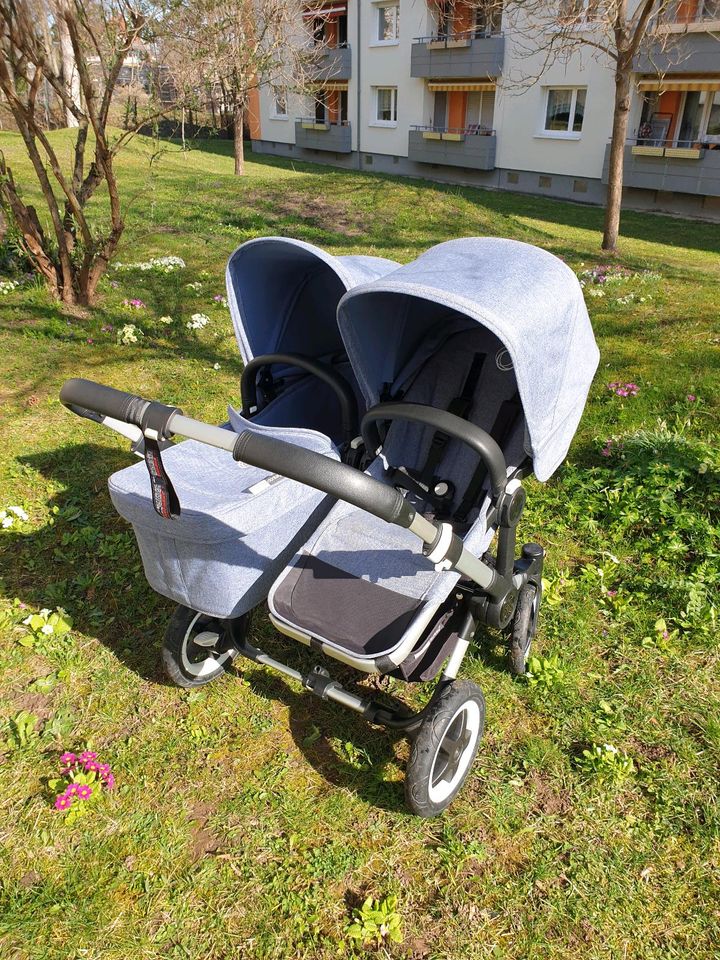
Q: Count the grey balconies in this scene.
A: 6